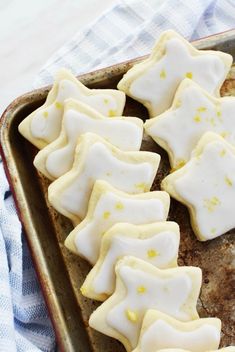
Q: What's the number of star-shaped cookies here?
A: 10